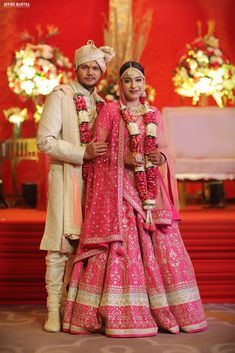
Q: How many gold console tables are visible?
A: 1